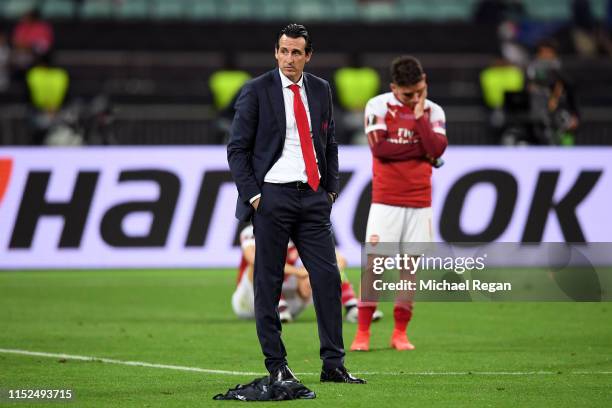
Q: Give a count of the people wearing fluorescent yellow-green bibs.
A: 4